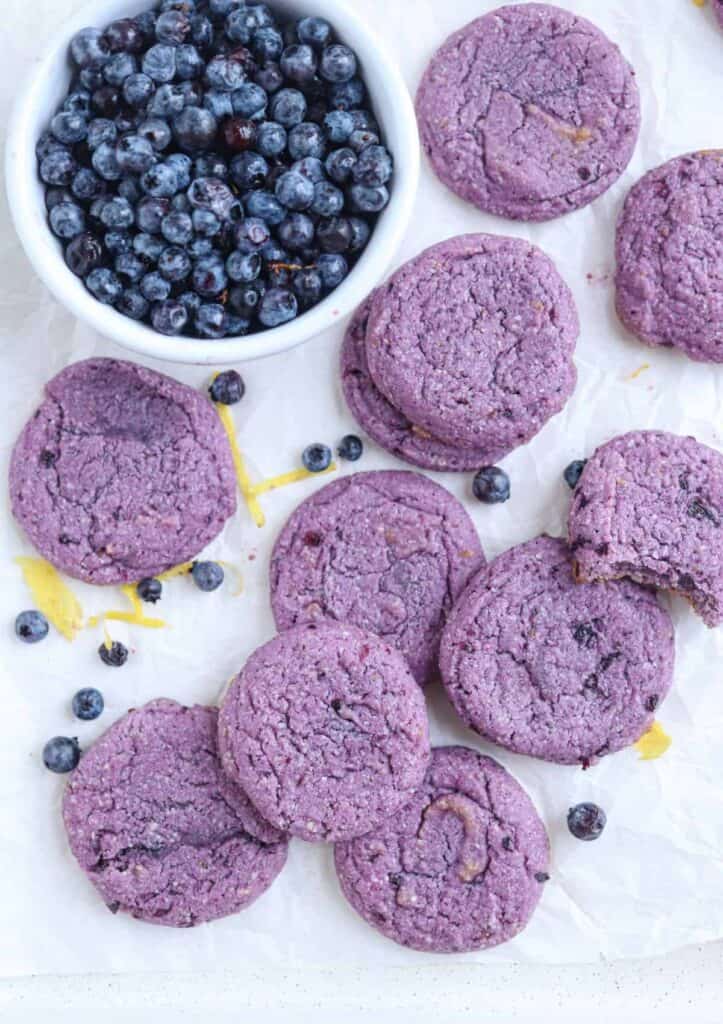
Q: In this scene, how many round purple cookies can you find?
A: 11